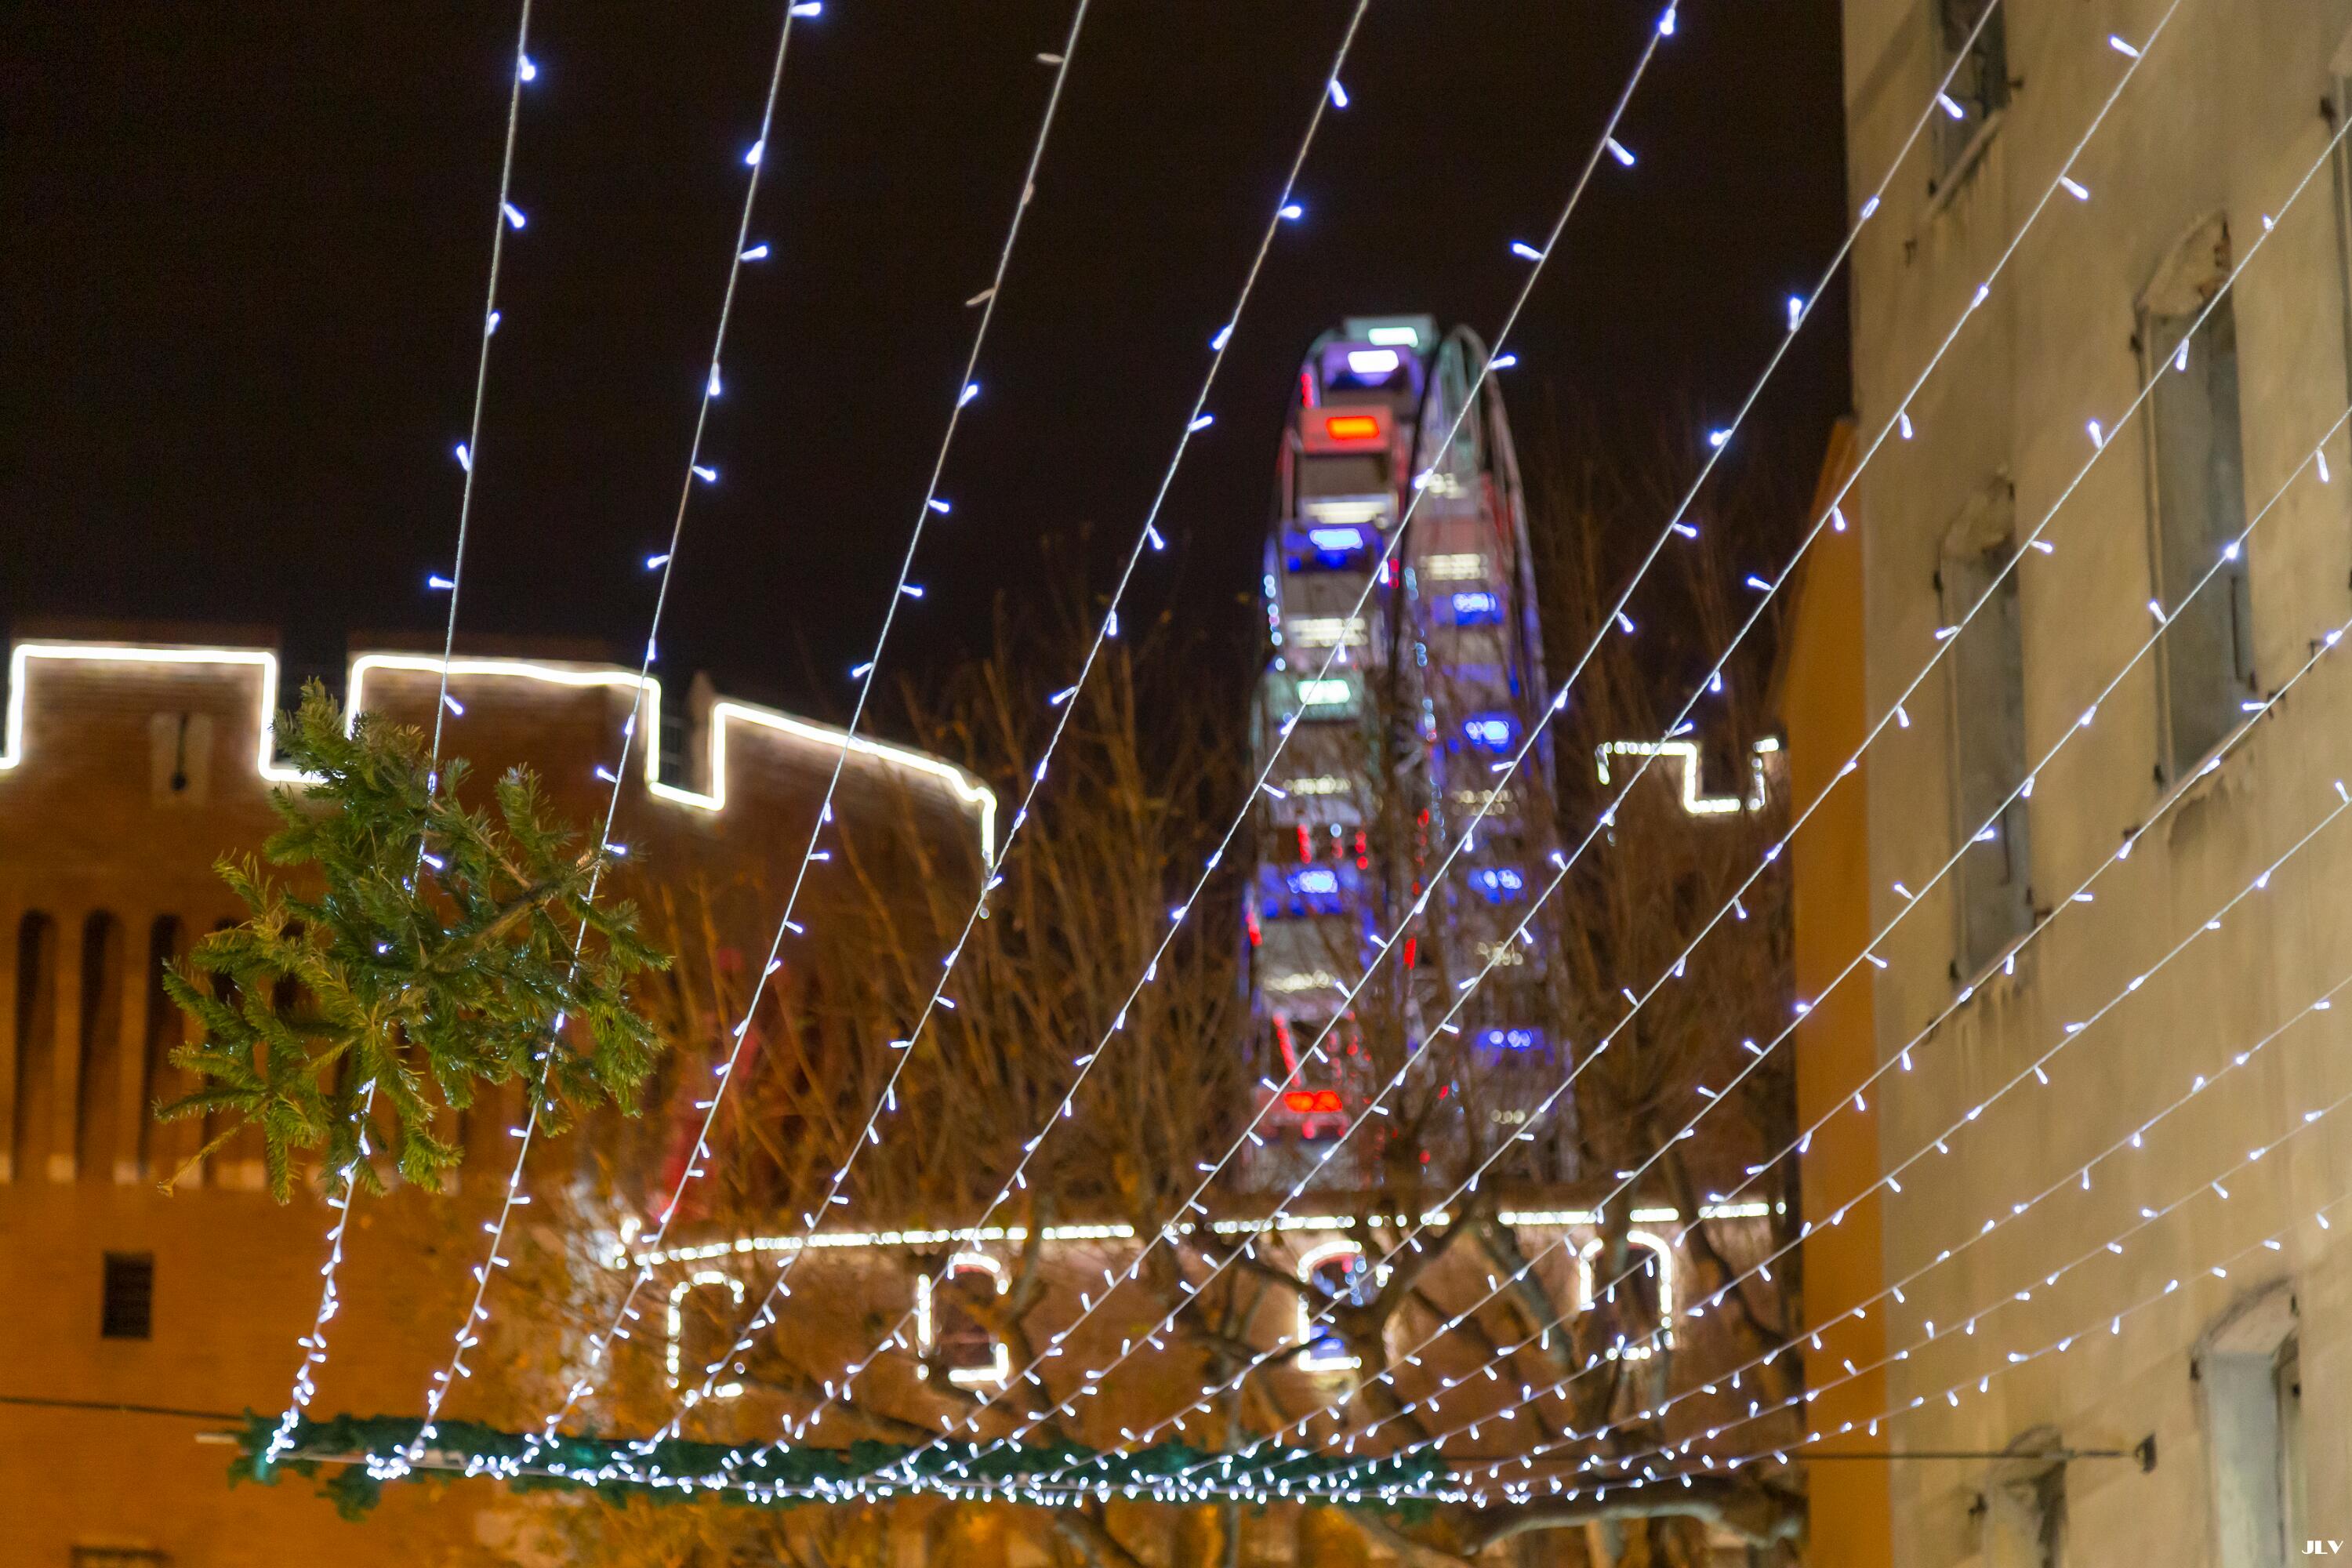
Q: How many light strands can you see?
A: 14